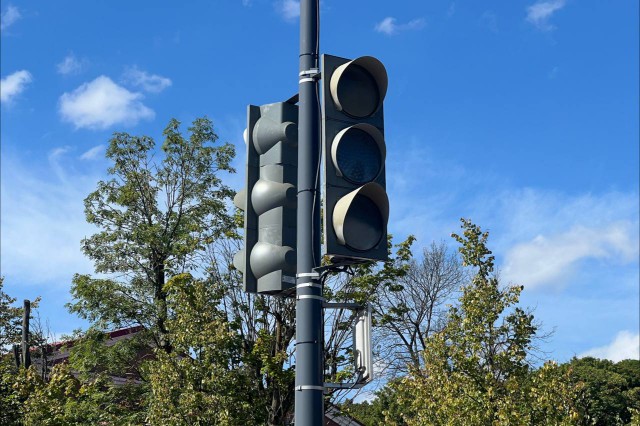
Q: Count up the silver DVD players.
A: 0